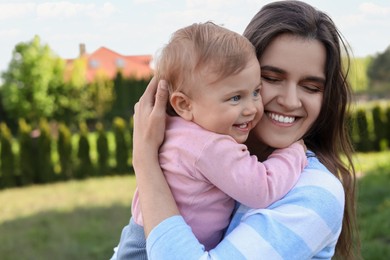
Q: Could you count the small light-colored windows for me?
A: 2